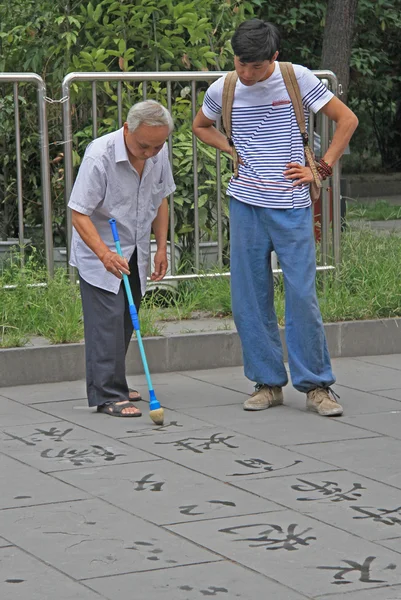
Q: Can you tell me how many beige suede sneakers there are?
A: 2